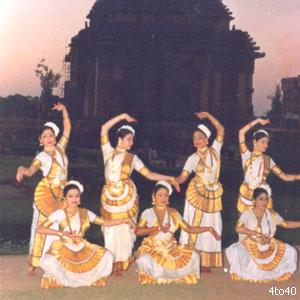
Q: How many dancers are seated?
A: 3